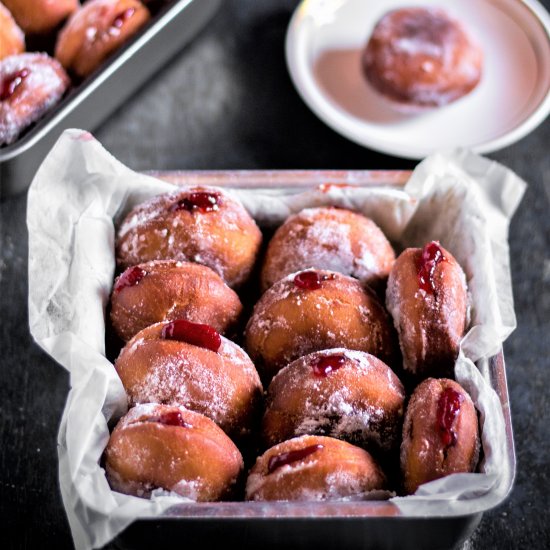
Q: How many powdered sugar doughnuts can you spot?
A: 15